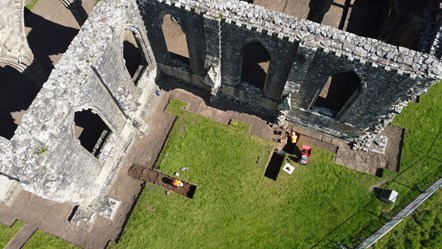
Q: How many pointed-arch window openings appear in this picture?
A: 5